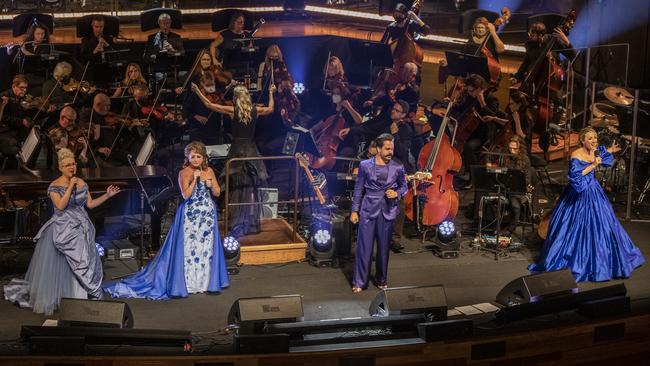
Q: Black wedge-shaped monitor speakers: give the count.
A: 4